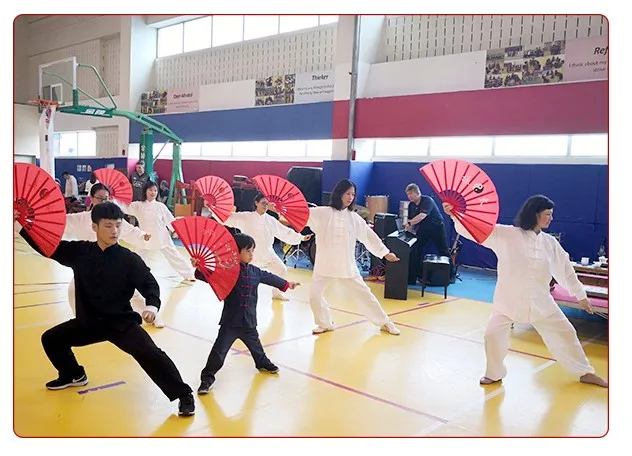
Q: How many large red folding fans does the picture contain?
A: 6